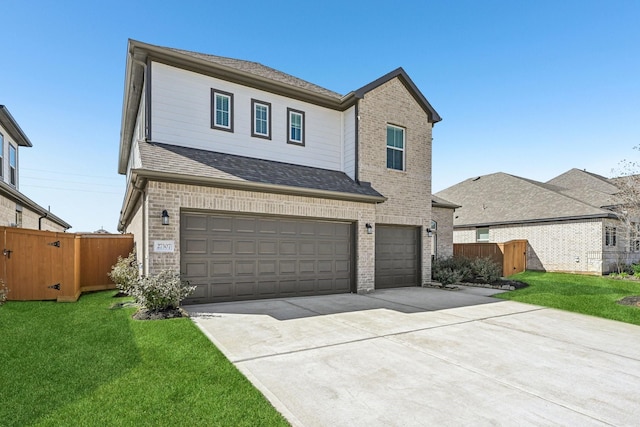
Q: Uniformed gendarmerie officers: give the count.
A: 0